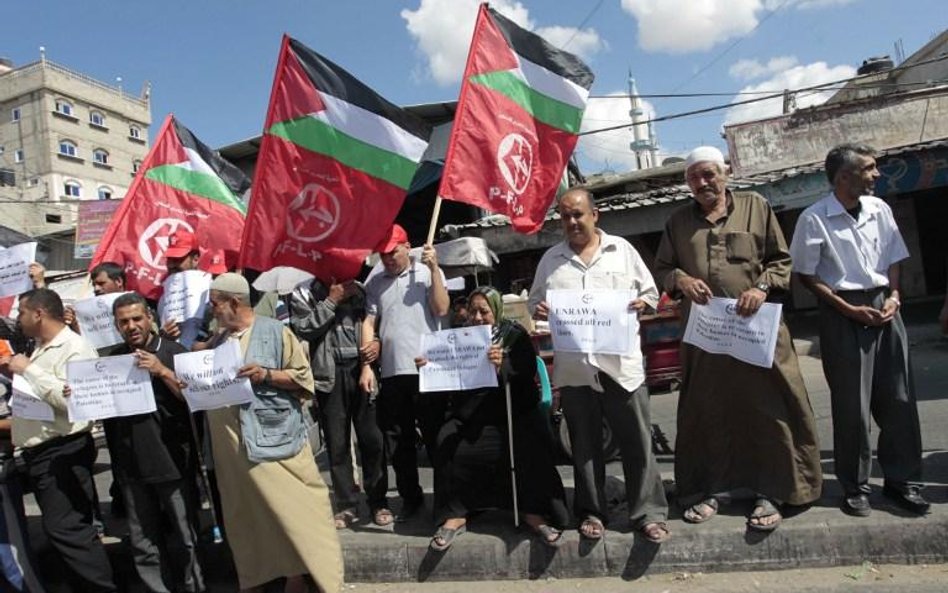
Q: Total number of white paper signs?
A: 9